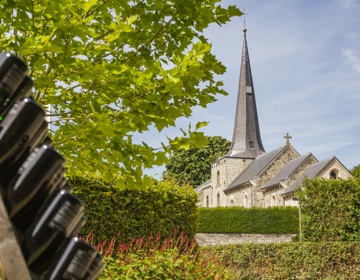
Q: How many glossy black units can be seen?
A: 5